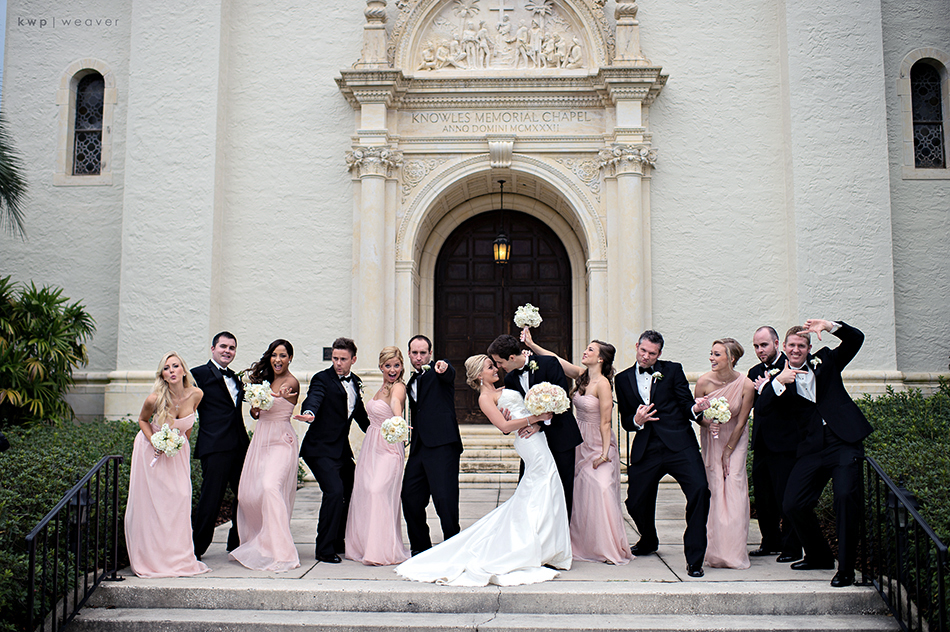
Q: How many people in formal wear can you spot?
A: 13